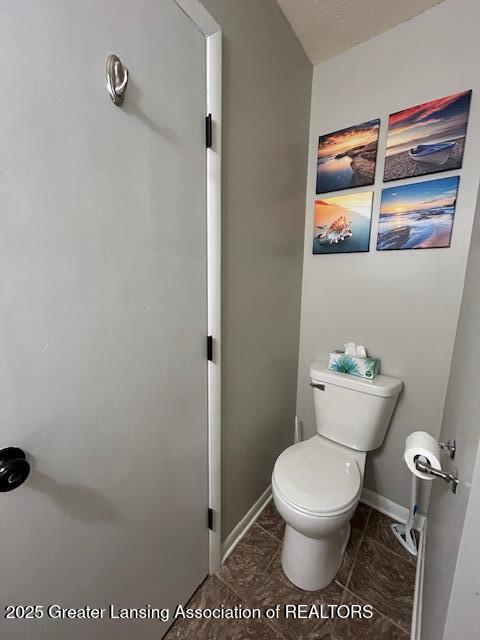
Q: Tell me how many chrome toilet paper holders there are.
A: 1